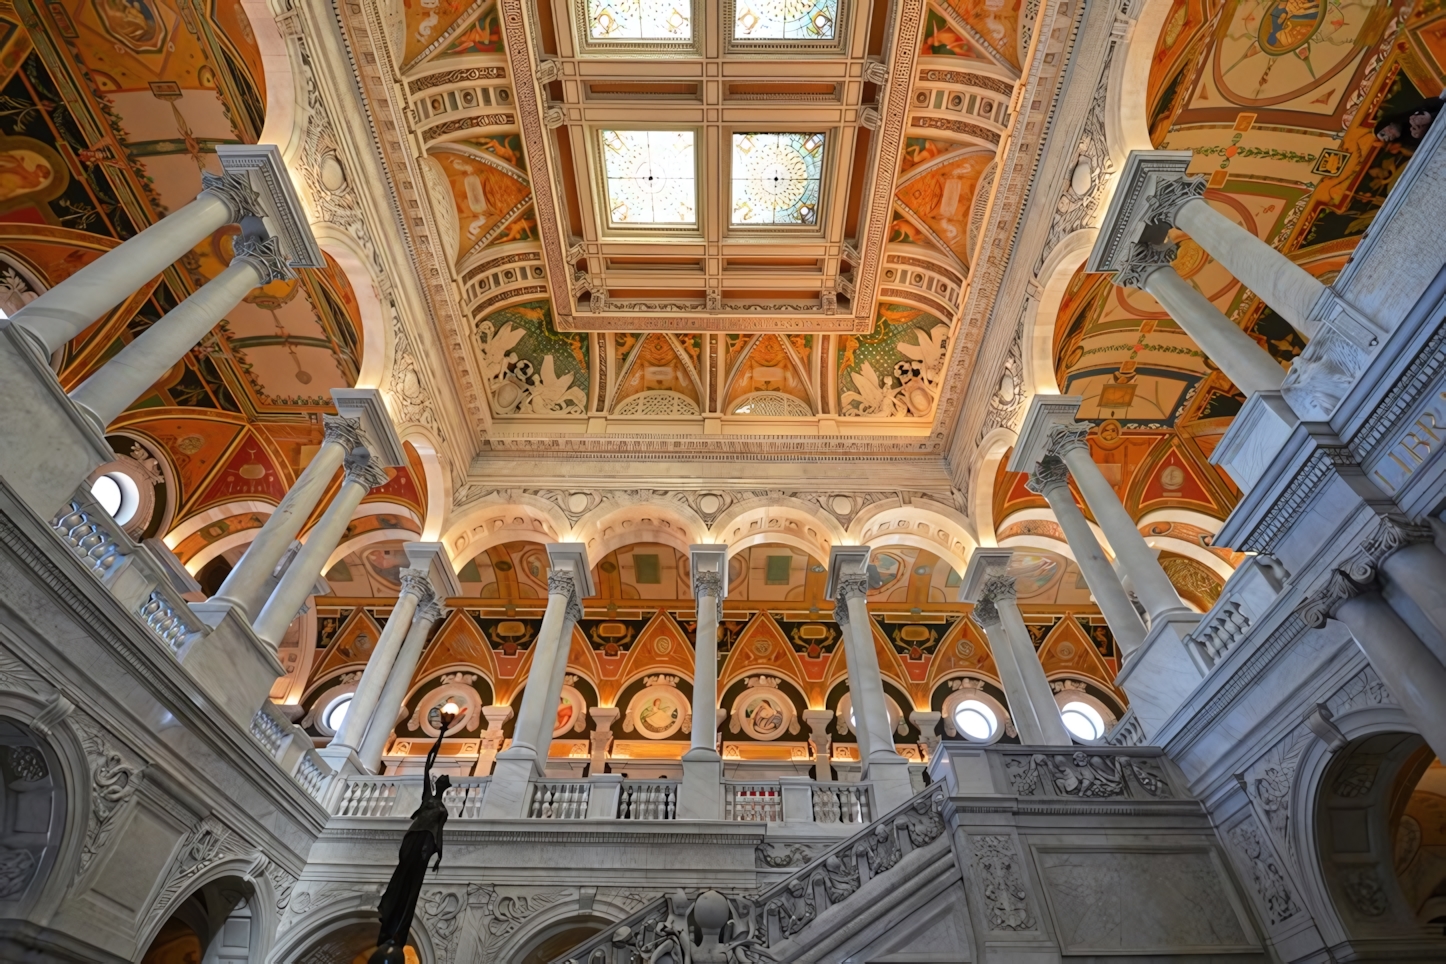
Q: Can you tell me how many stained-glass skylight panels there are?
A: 4